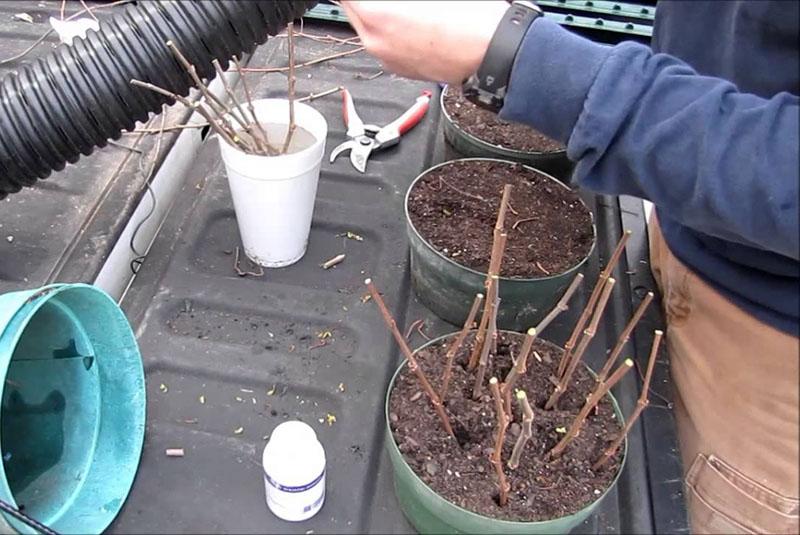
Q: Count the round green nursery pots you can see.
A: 3